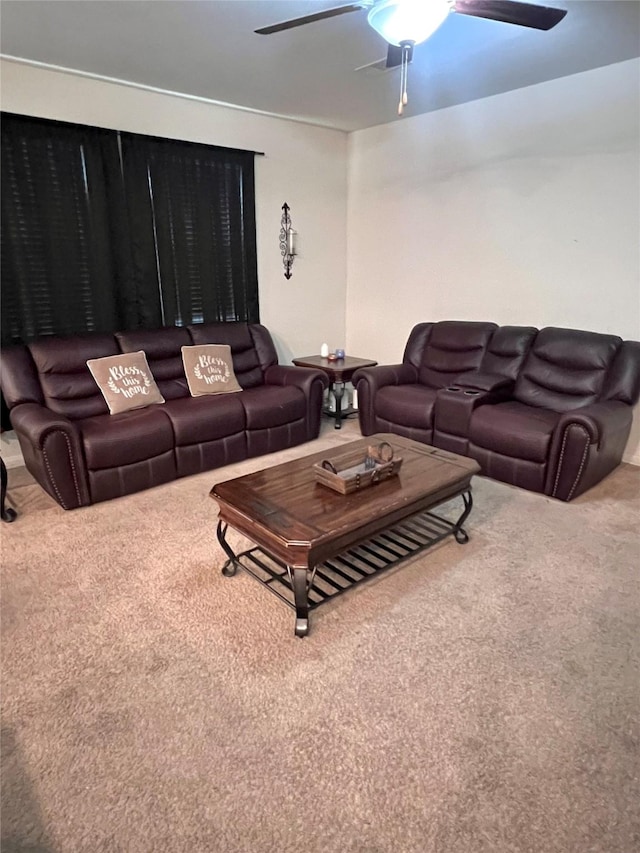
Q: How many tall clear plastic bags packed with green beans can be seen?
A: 0